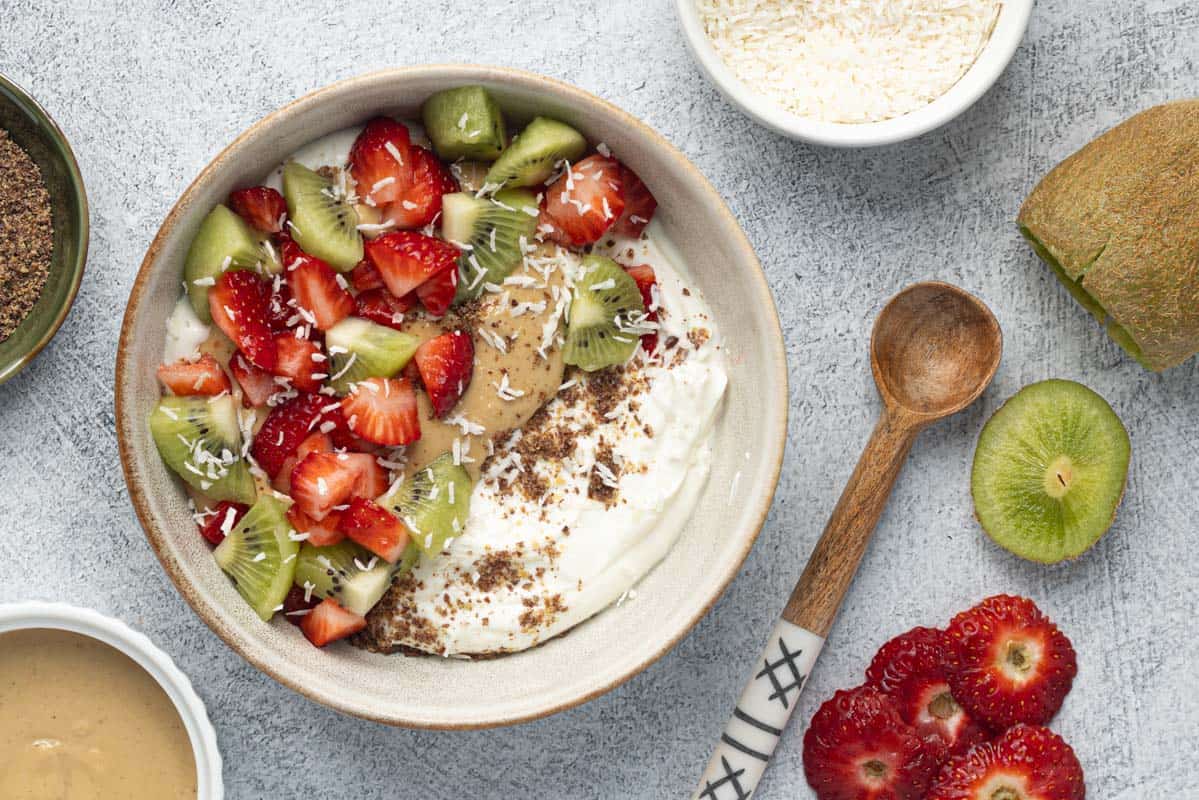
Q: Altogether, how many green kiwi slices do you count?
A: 12